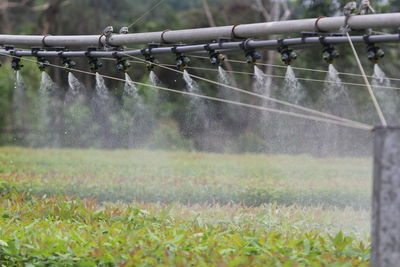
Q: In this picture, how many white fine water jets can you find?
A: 12